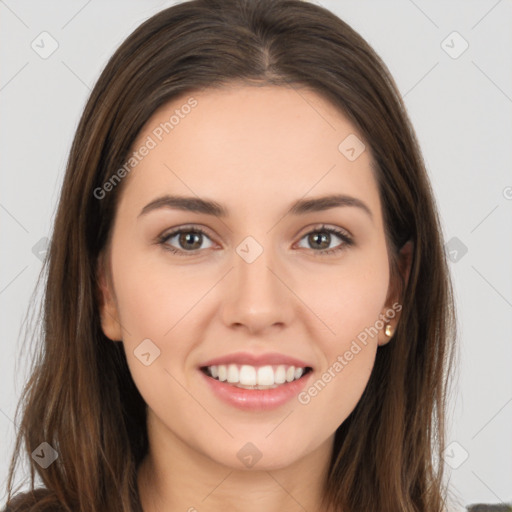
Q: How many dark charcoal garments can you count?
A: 1